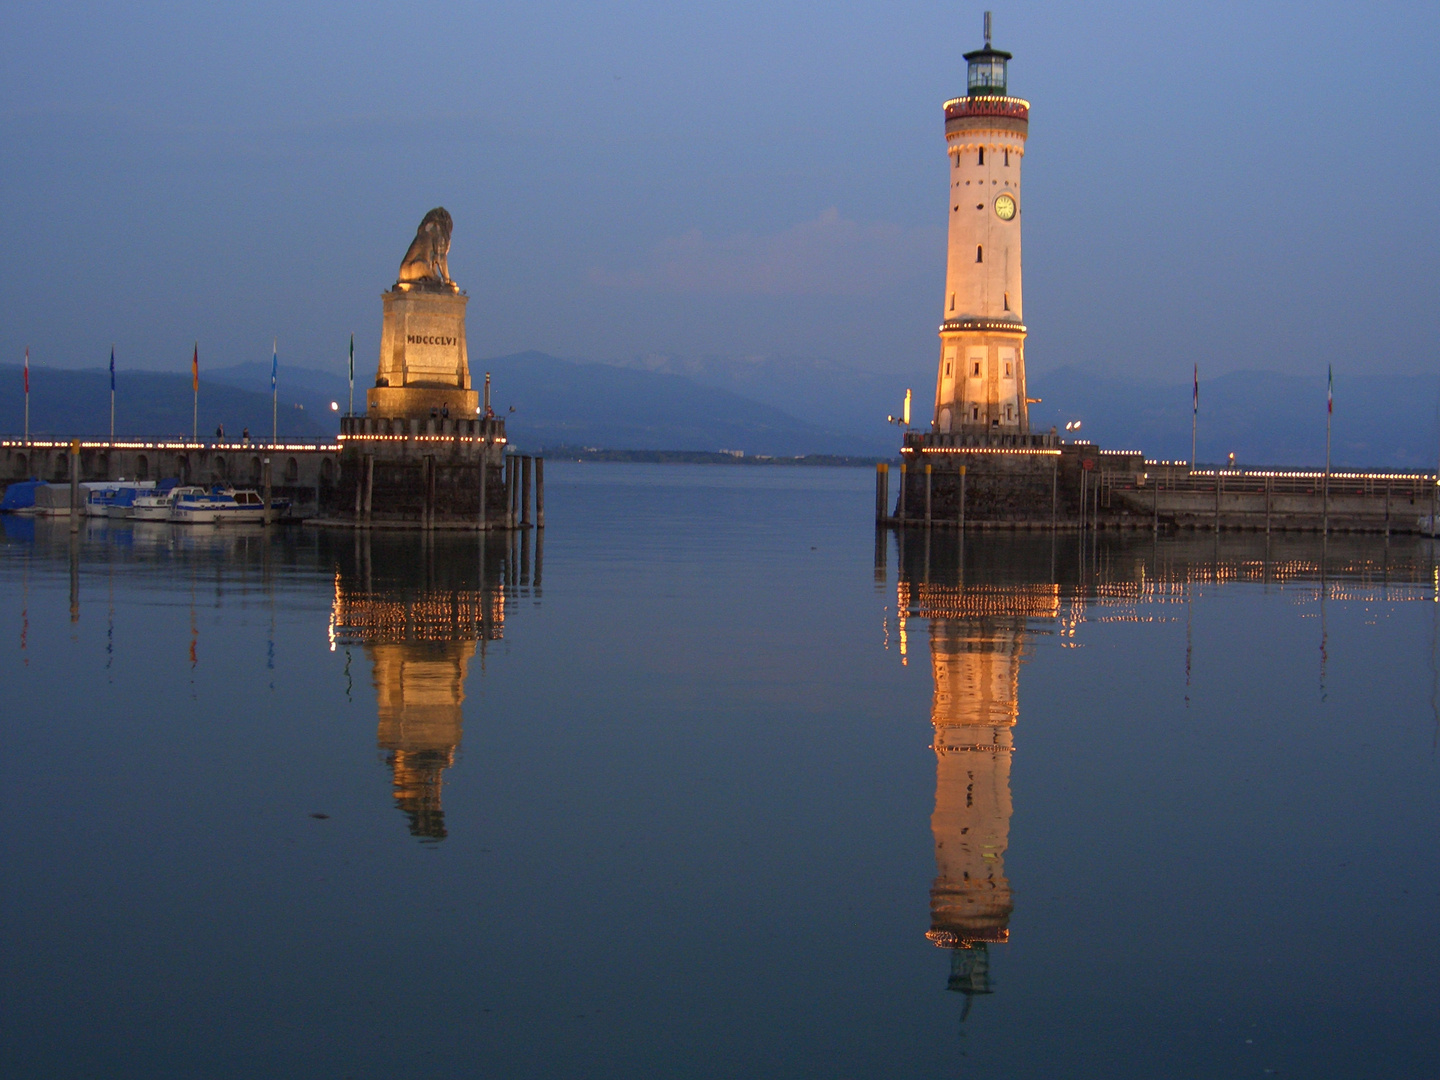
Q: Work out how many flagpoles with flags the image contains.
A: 7